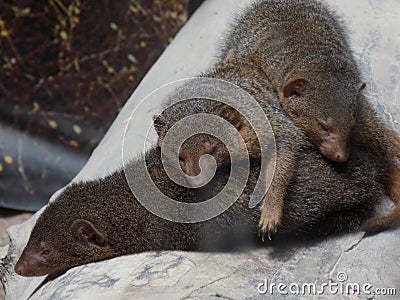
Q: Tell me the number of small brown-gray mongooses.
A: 3